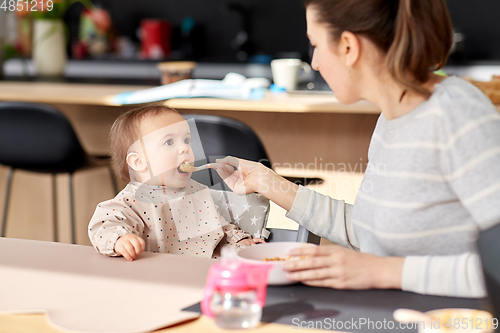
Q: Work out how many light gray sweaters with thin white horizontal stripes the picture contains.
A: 1